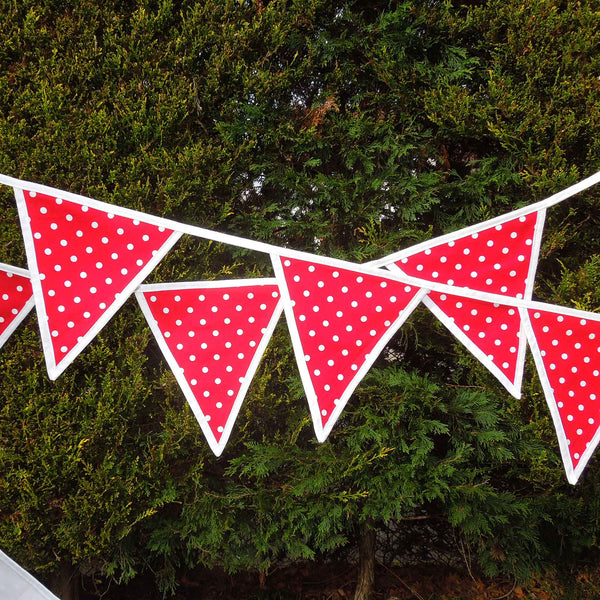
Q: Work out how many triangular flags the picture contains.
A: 6